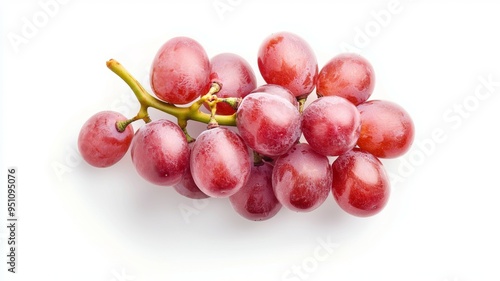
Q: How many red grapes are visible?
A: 15